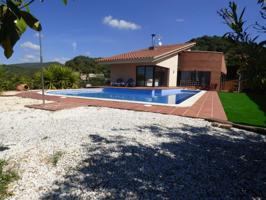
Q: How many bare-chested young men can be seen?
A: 0